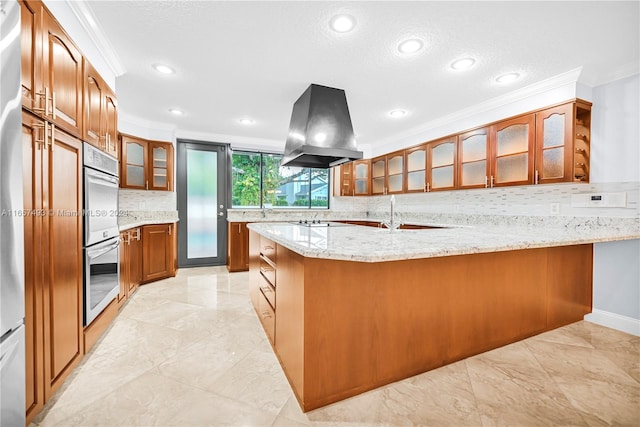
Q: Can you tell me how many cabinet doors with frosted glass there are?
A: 11